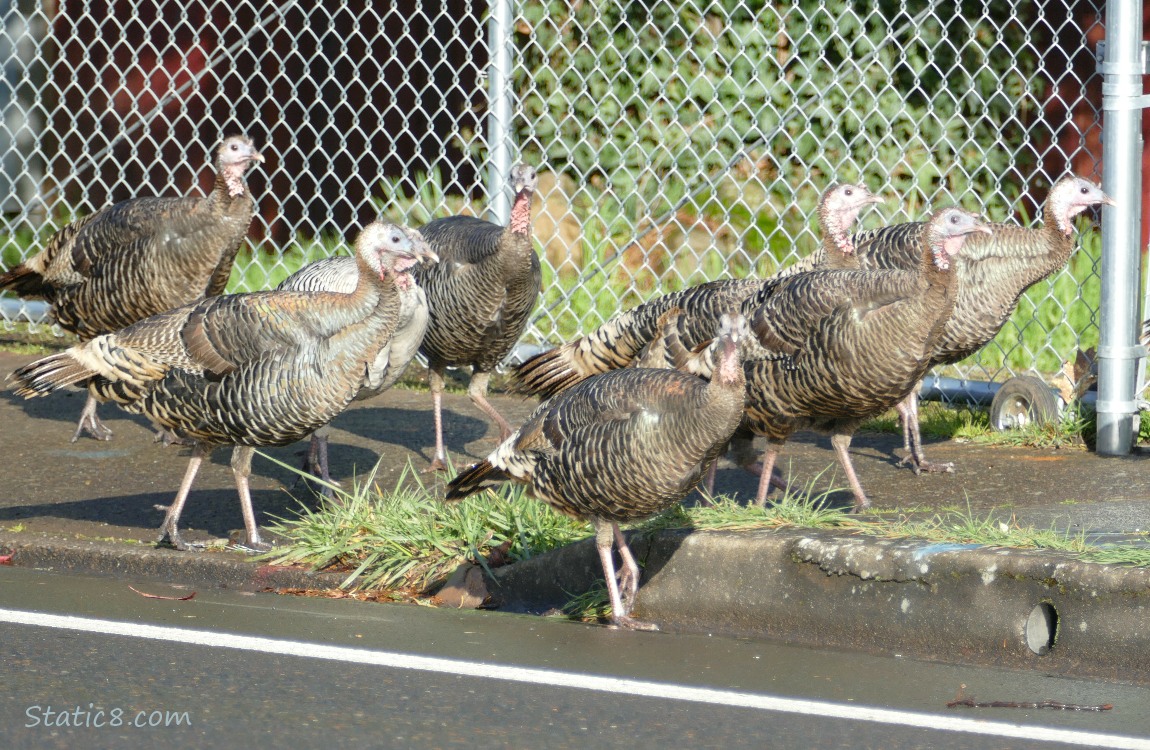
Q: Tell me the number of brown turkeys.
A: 7